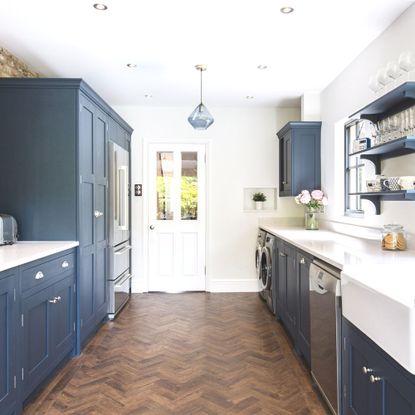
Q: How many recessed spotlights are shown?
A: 6